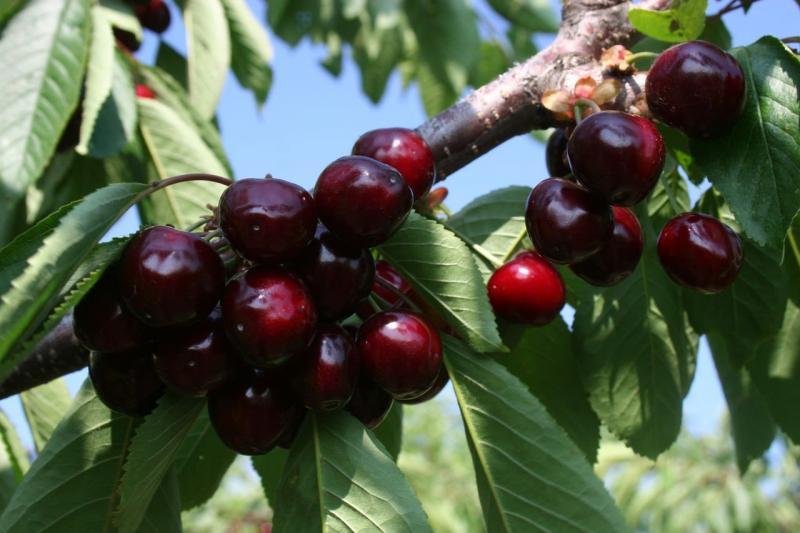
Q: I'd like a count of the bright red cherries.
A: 1